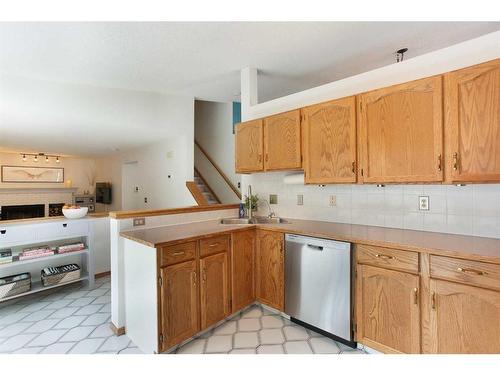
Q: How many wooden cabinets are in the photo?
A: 11